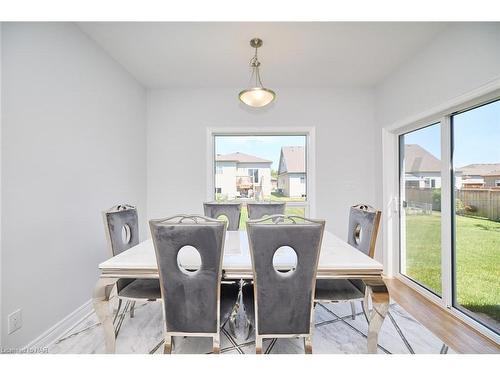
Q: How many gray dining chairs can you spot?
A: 6